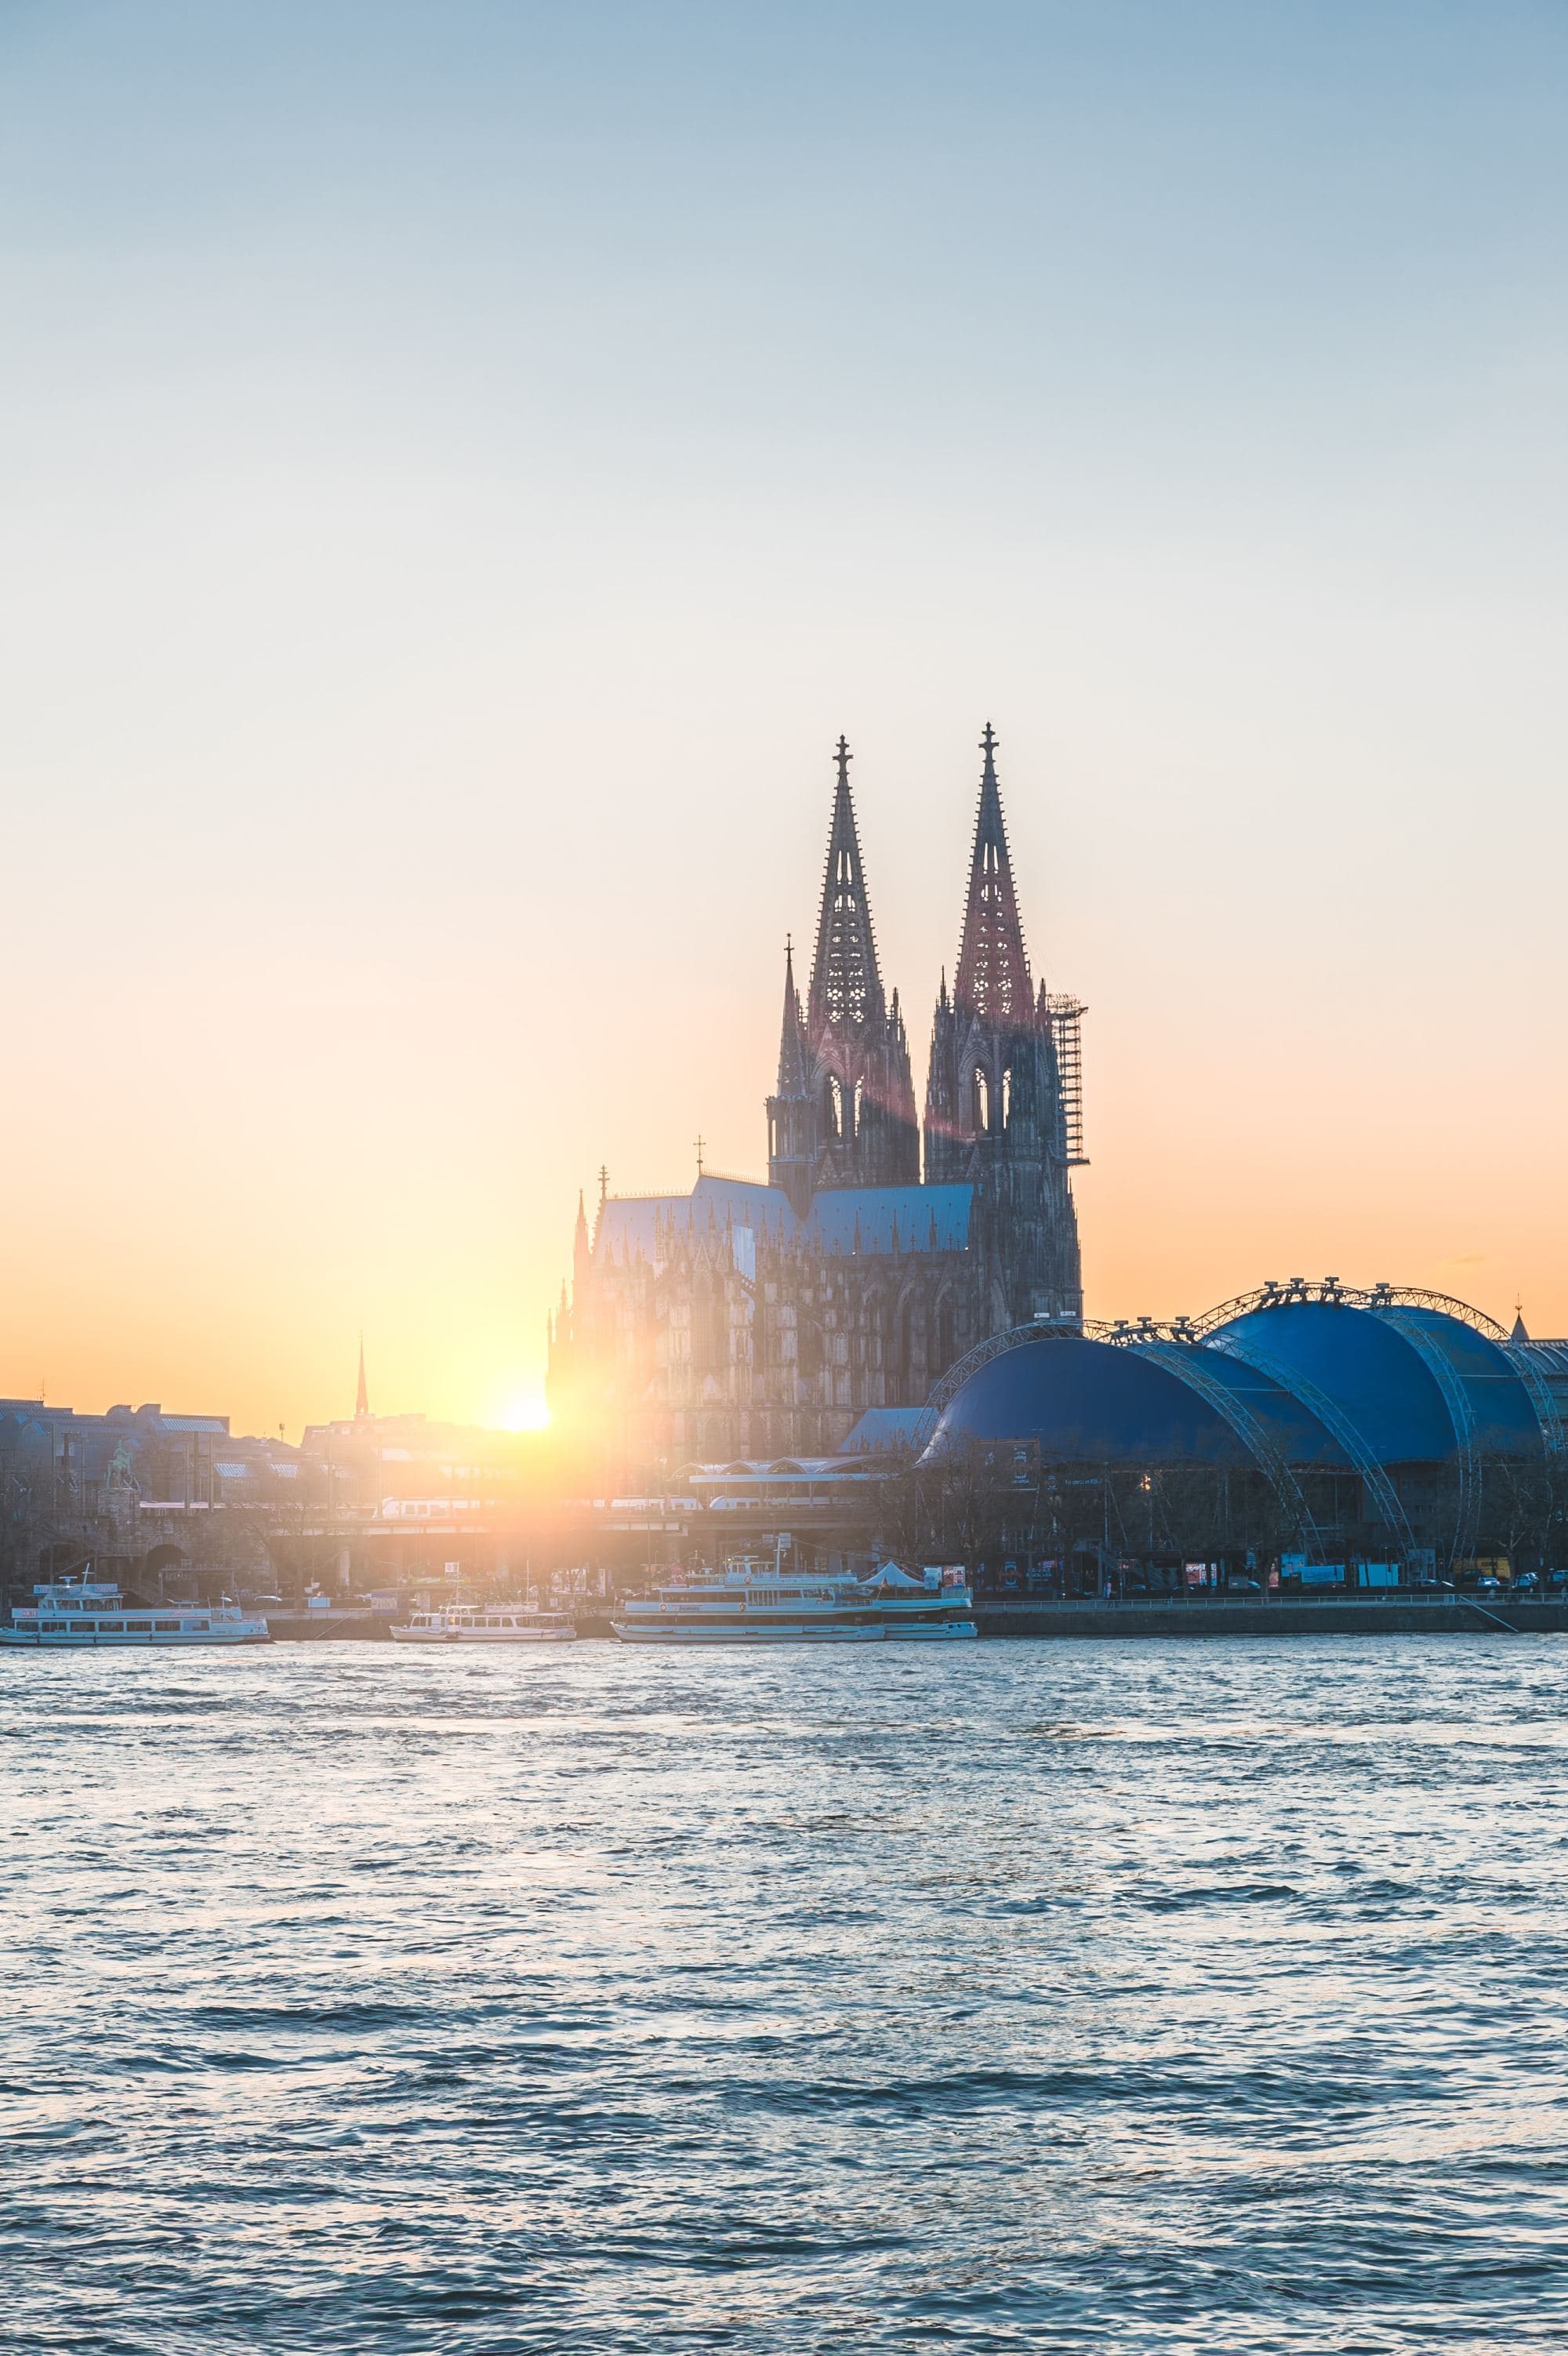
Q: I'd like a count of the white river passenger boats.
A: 3